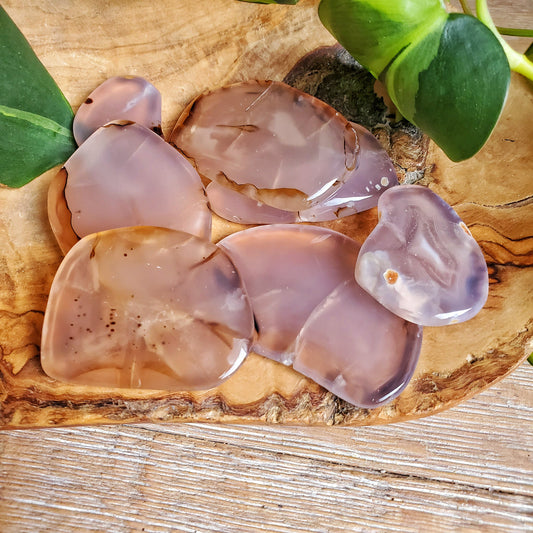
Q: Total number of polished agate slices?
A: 8